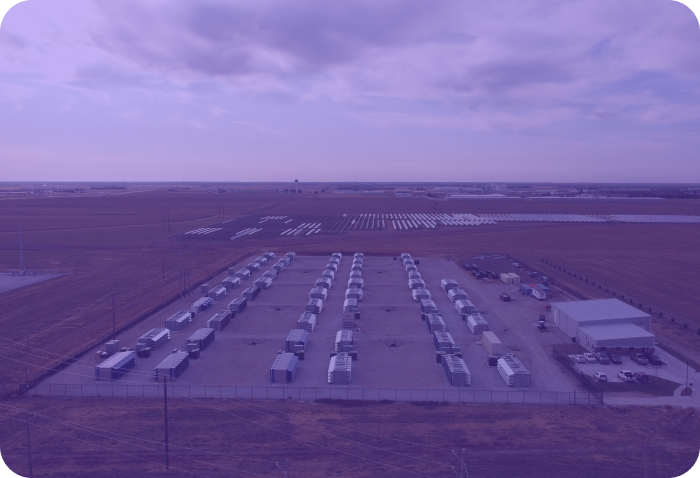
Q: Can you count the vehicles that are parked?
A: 9